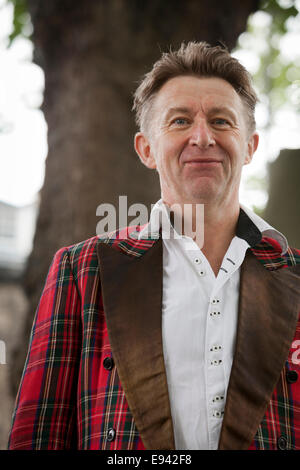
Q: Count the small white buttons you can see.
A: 8